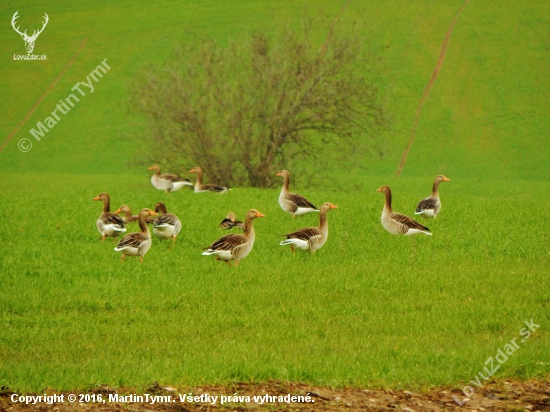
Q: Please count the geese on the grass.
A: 12